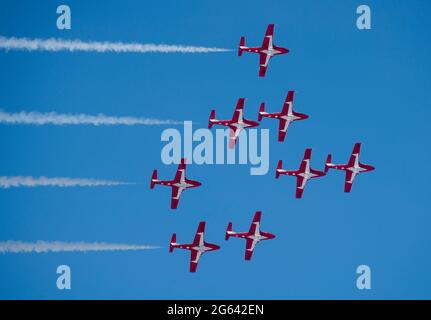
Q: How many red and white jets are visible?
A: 8